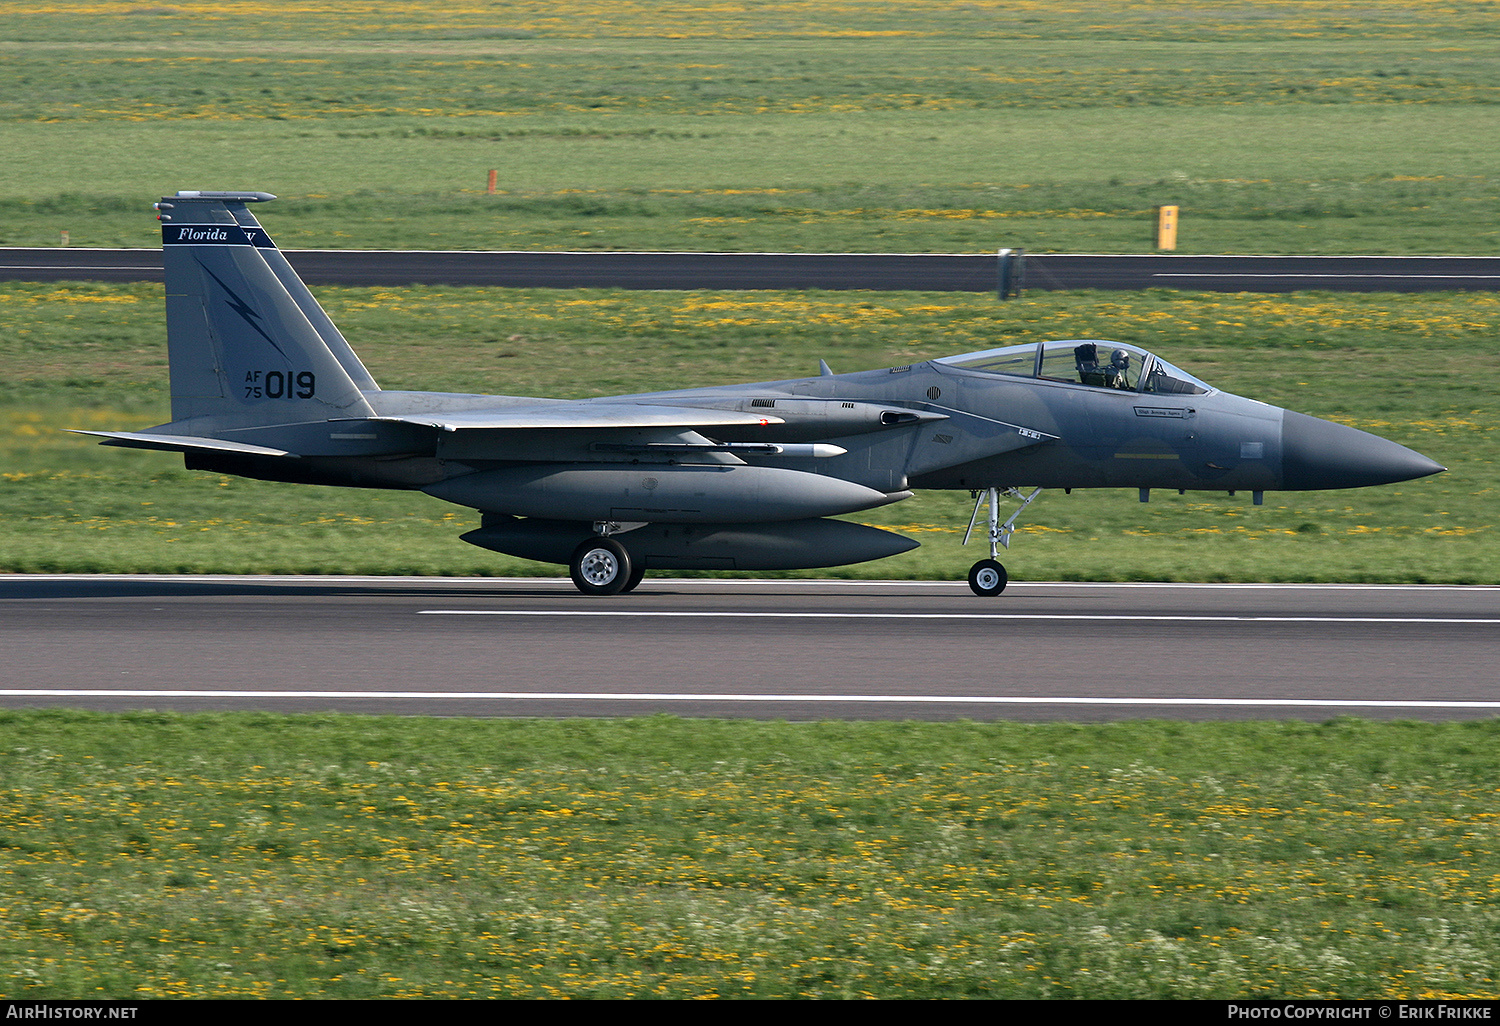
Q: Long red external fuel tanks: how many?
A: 0